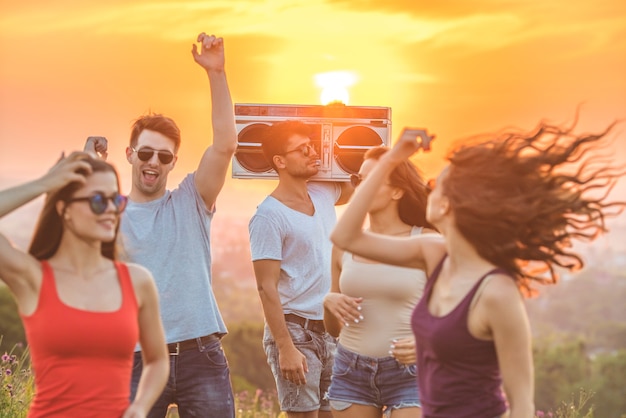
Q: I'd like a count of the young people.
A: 5